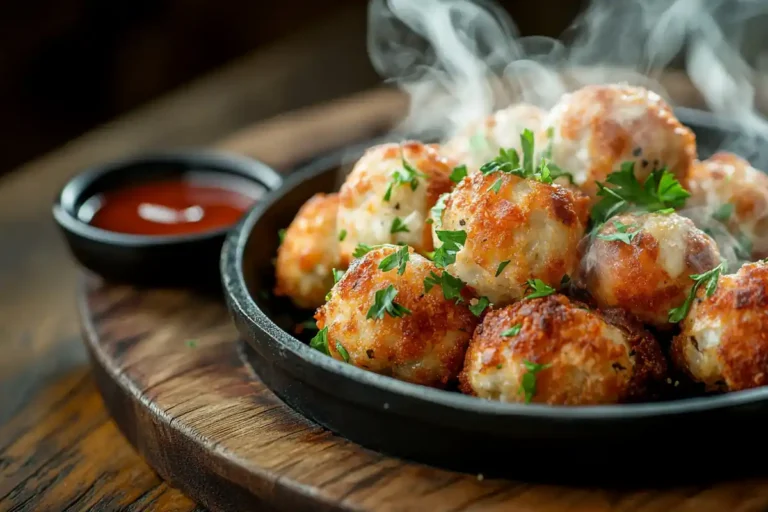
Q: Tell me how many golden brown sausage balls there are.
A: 10